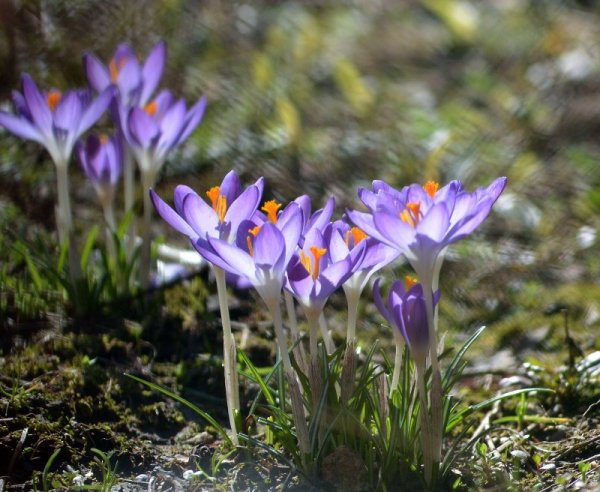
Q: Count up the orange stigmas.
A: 12